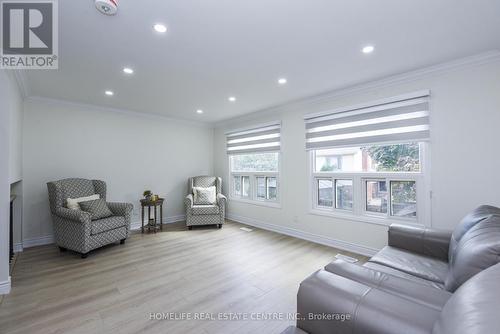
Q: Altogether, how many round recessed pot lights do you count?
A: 7